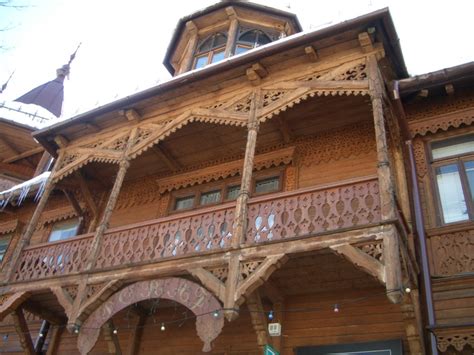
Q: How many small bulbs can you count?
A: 9